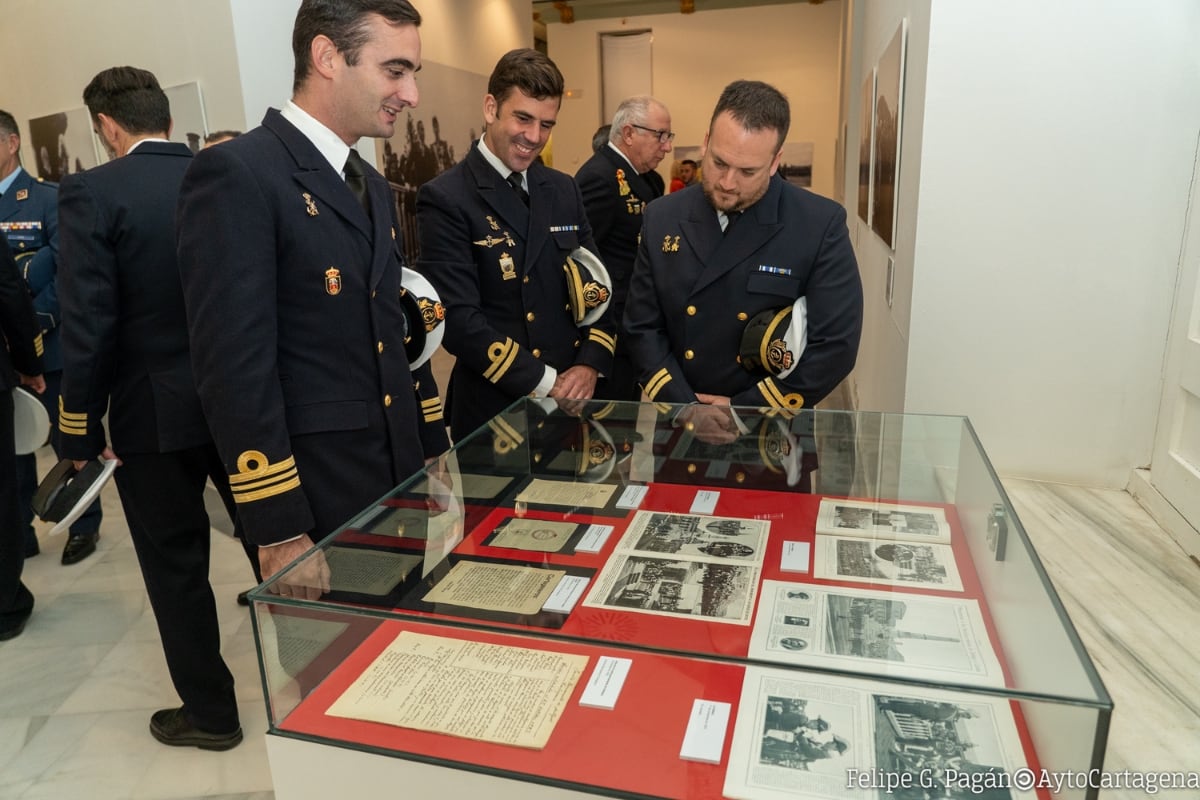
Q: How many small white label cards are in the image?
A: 7